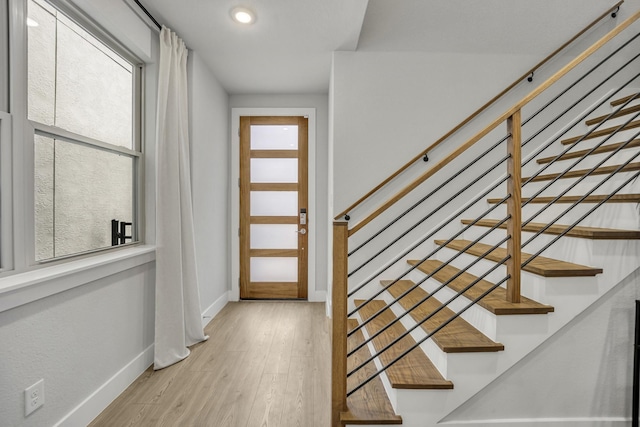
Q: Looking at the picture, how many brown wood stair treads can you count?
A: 12